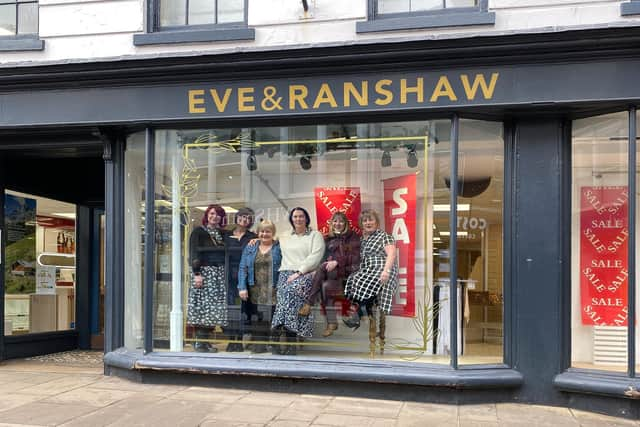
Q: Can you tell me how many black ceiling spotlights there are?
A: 4